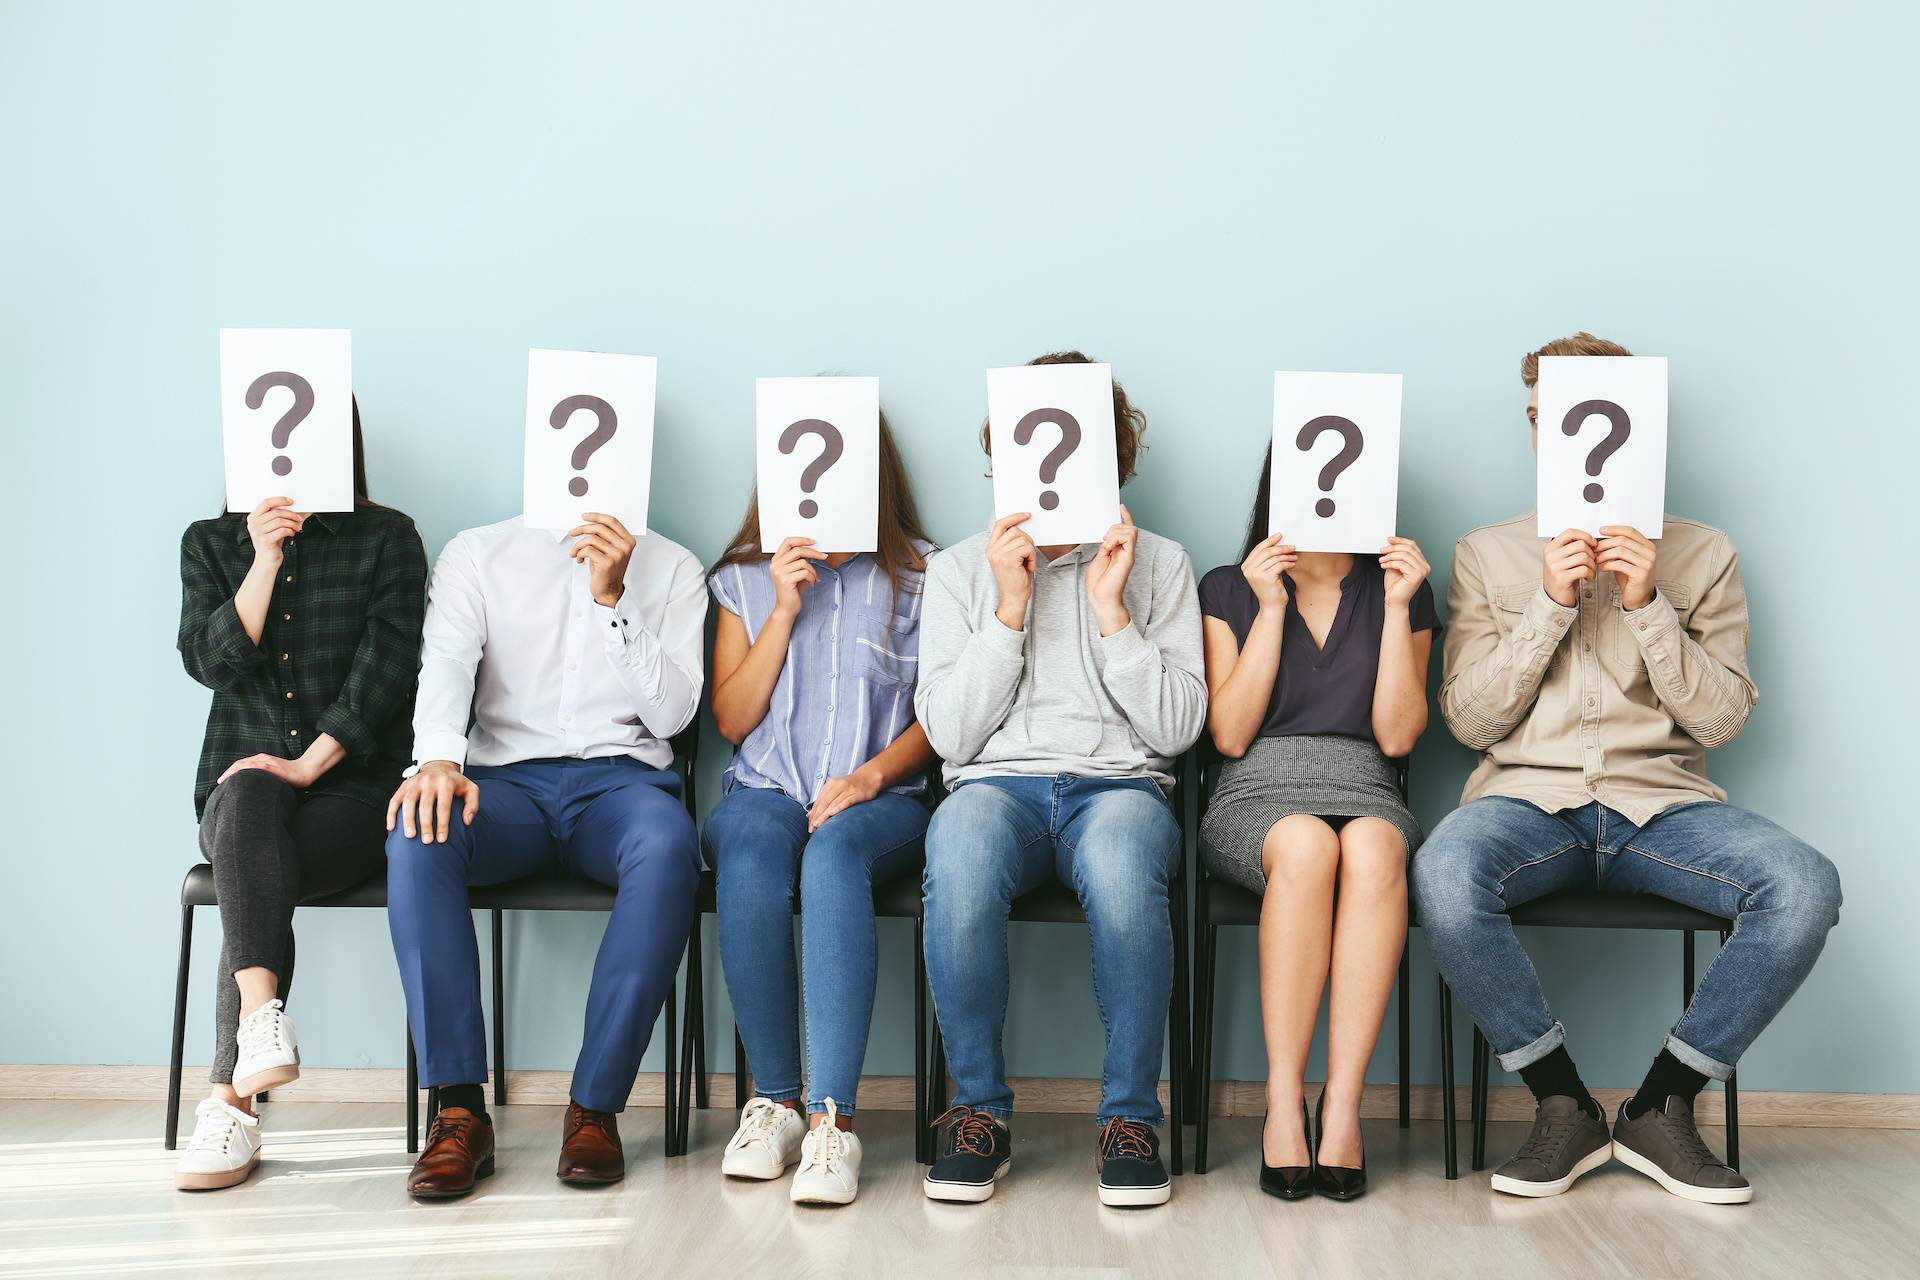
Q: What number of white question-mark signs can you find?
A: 6